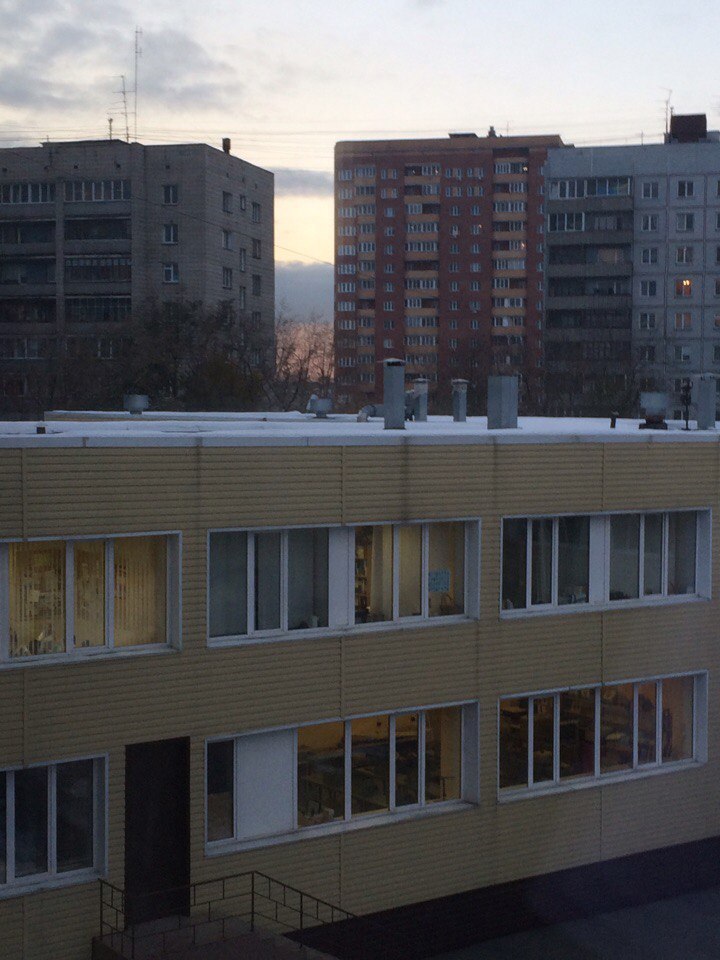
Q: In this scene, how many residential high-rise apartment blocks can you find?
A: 3